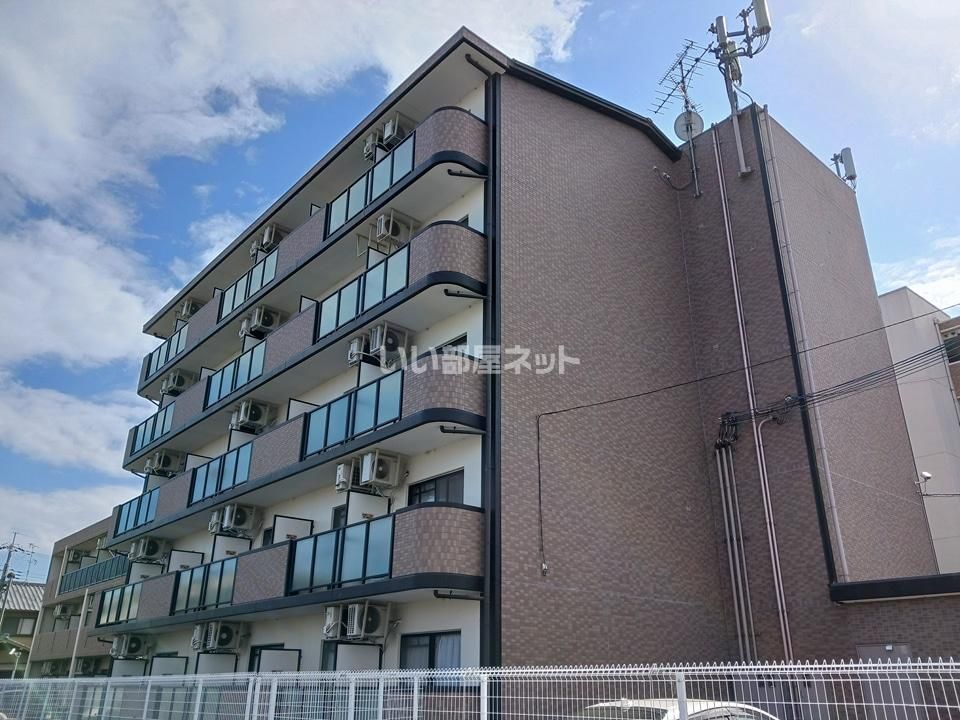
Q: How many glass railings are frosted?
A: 12